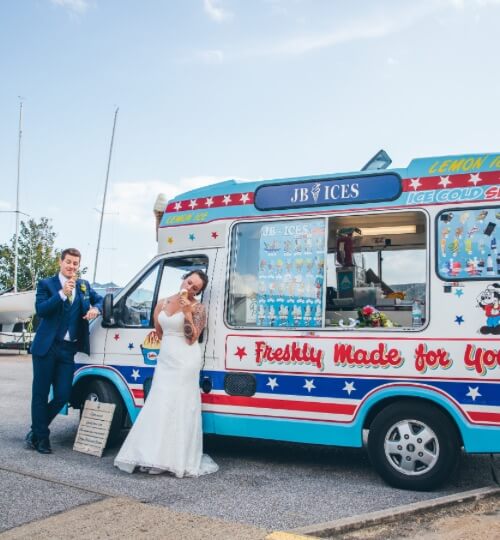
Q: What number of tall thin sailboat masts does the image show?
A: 2